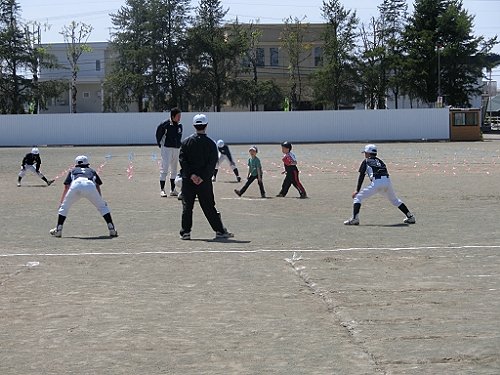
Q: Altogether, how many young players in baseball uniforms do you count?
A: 4